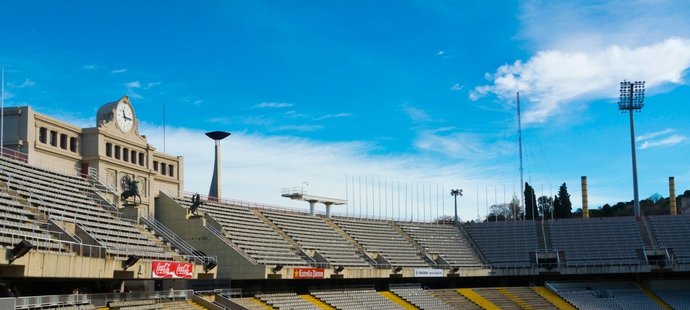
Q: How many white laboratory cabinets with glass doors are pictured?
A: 0